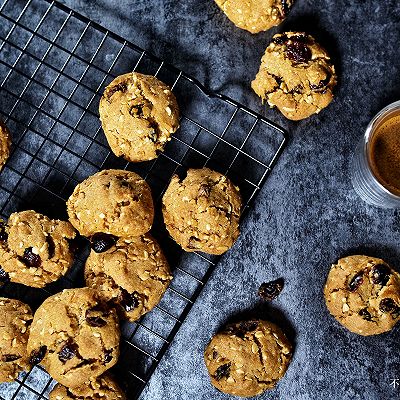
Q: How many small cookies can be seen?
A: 13